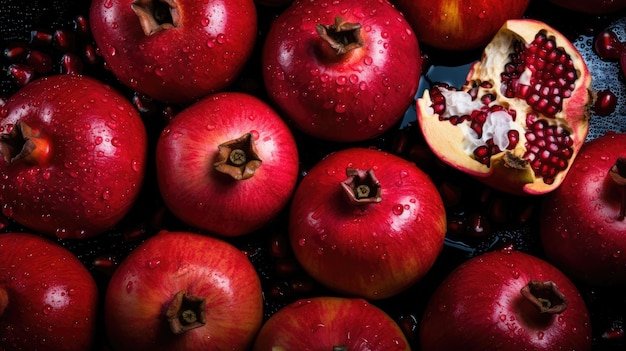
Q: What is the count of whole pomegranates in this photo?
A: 11